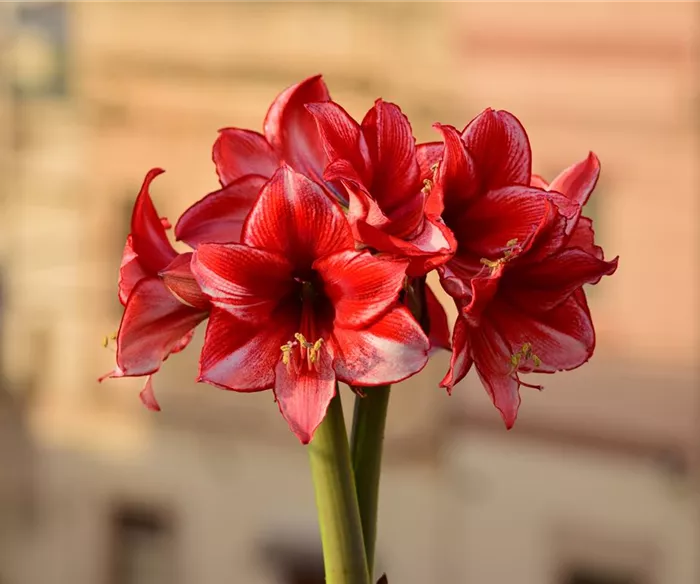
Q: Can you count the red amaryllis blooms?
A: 6